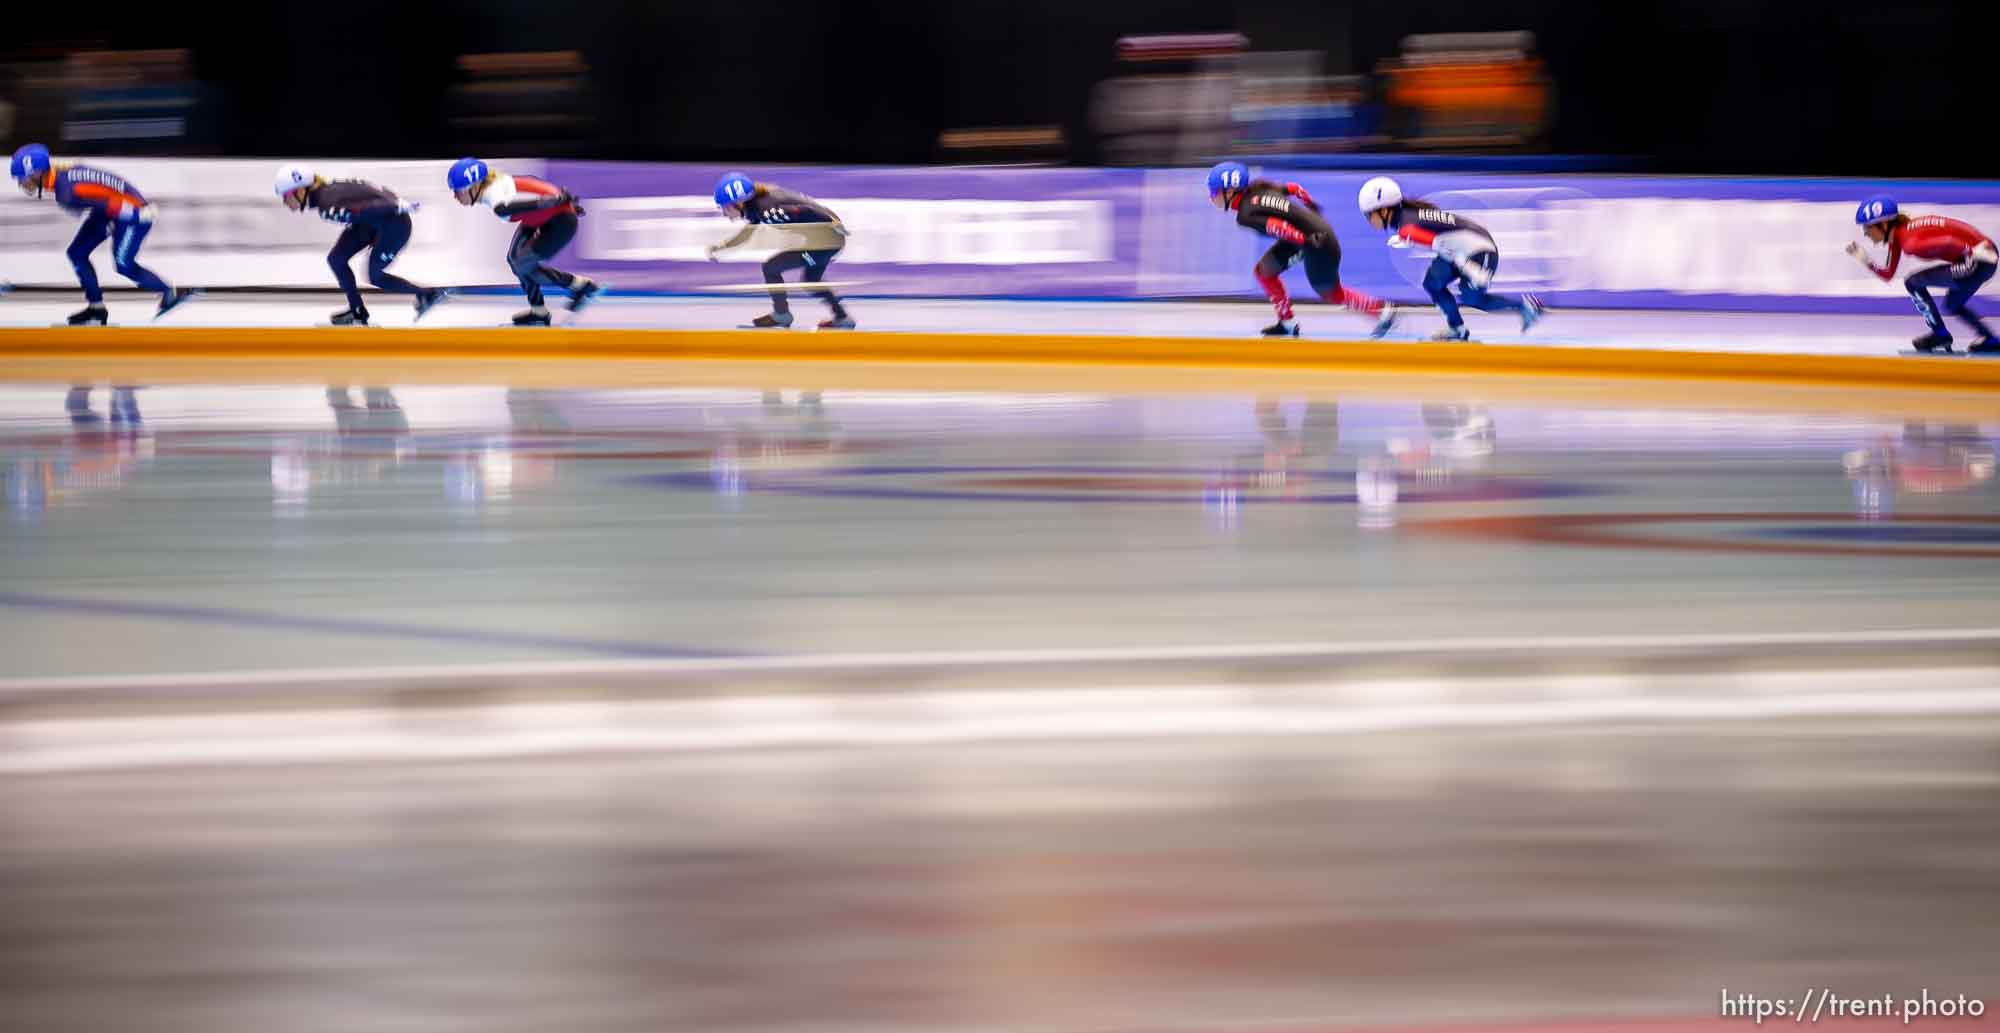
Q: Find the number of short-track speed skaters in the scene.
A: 7